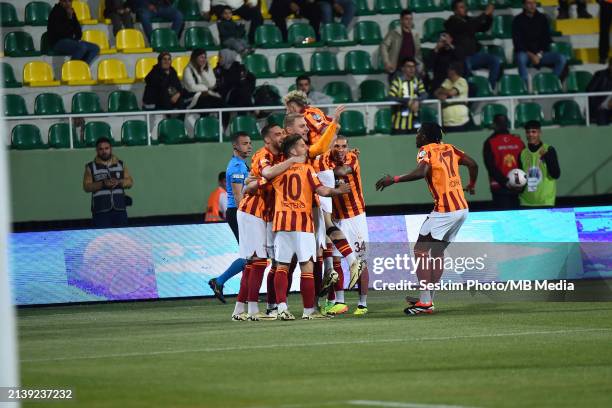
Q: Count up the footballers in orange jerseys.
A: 6